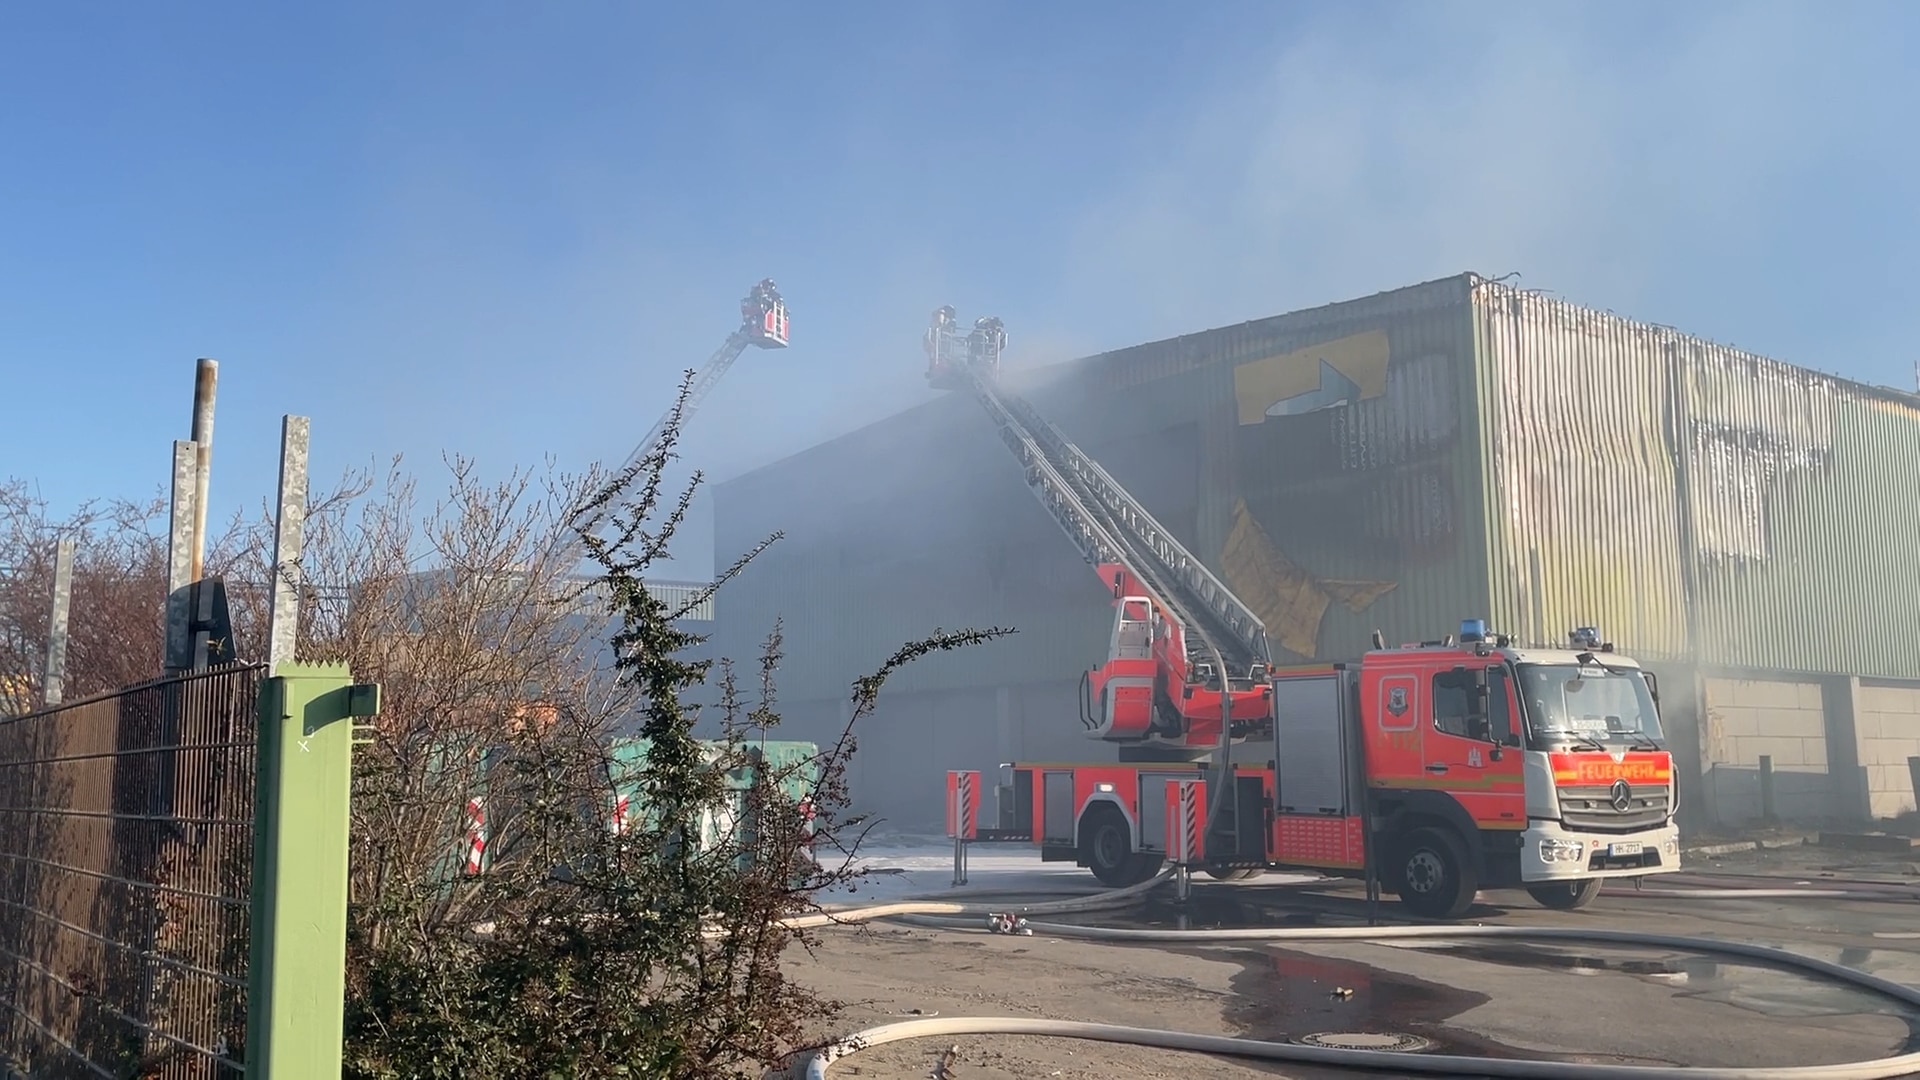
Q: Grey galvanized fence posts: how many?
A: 3